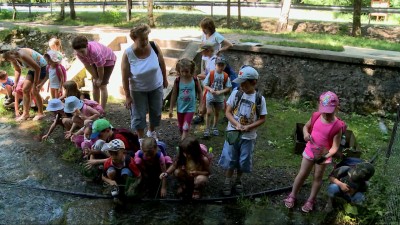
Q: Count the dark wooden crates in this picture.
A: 1